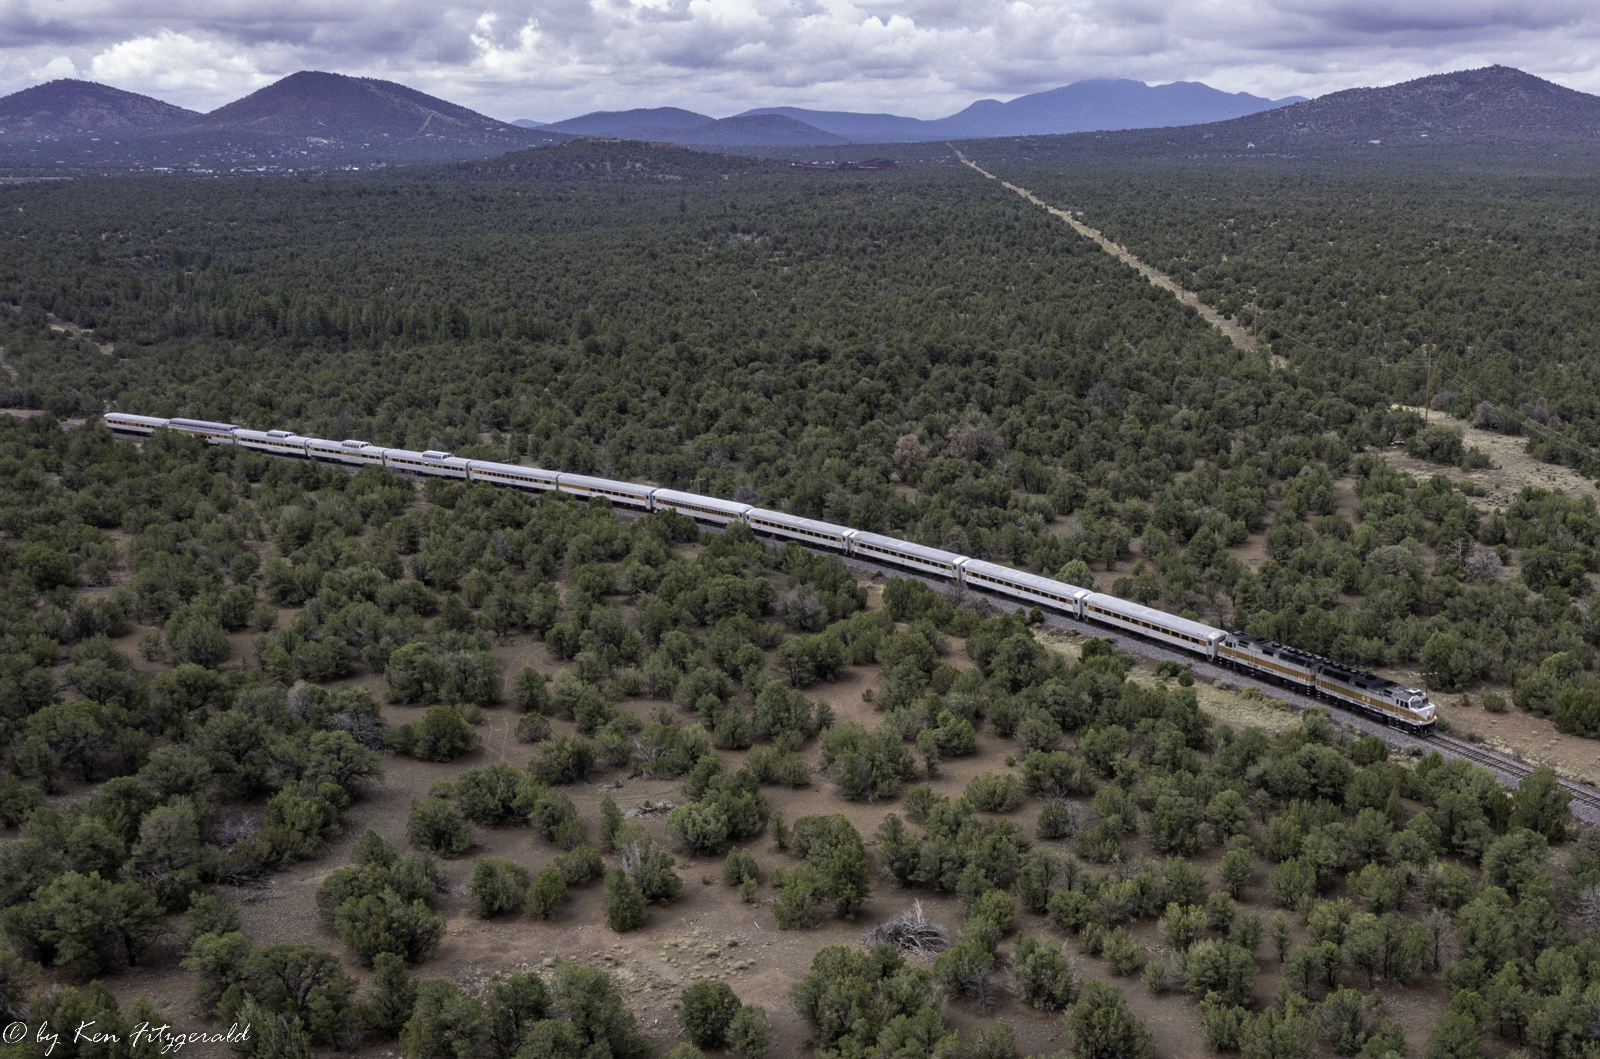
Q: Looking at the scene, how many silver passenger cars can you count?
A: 12